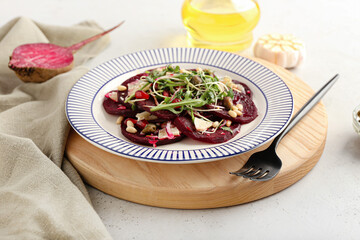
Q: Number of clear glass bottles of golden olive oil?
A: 1